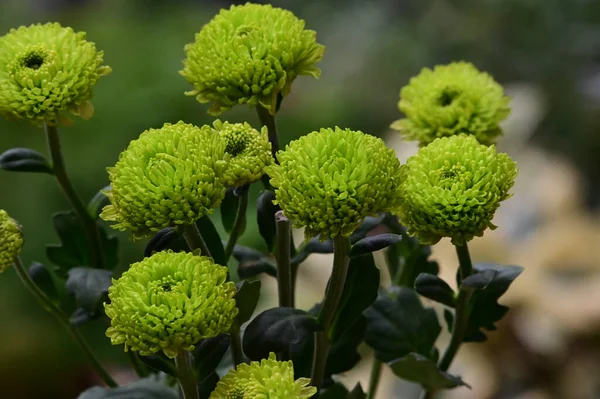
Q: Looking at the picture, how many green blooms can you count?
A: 10